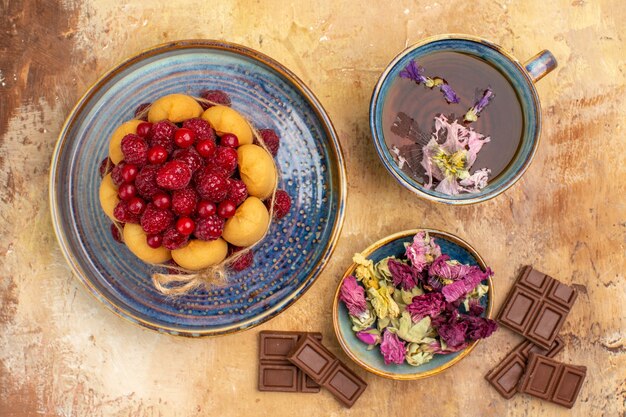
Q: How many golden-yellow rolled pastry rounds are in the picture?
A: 8